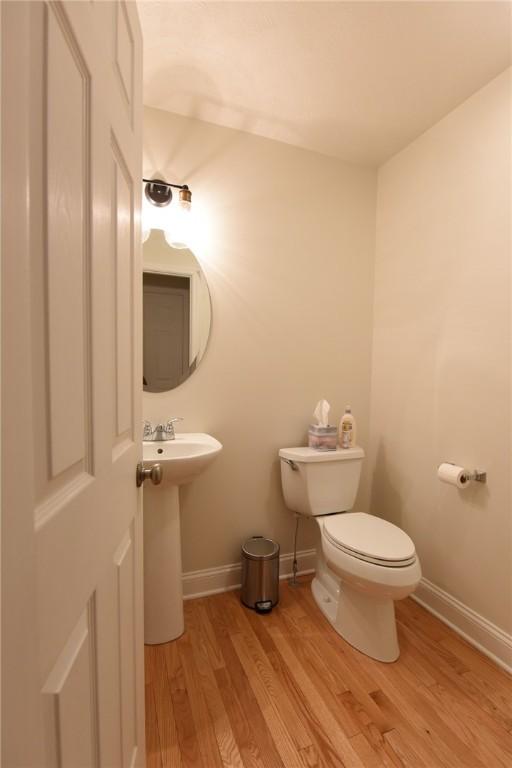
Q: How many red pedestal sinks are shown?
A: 0